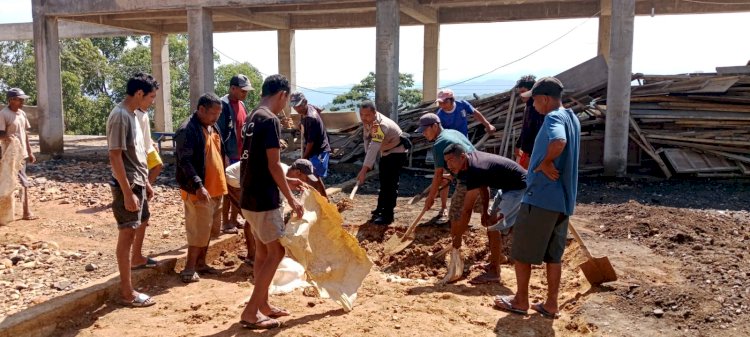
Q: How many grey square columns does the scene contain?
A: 8